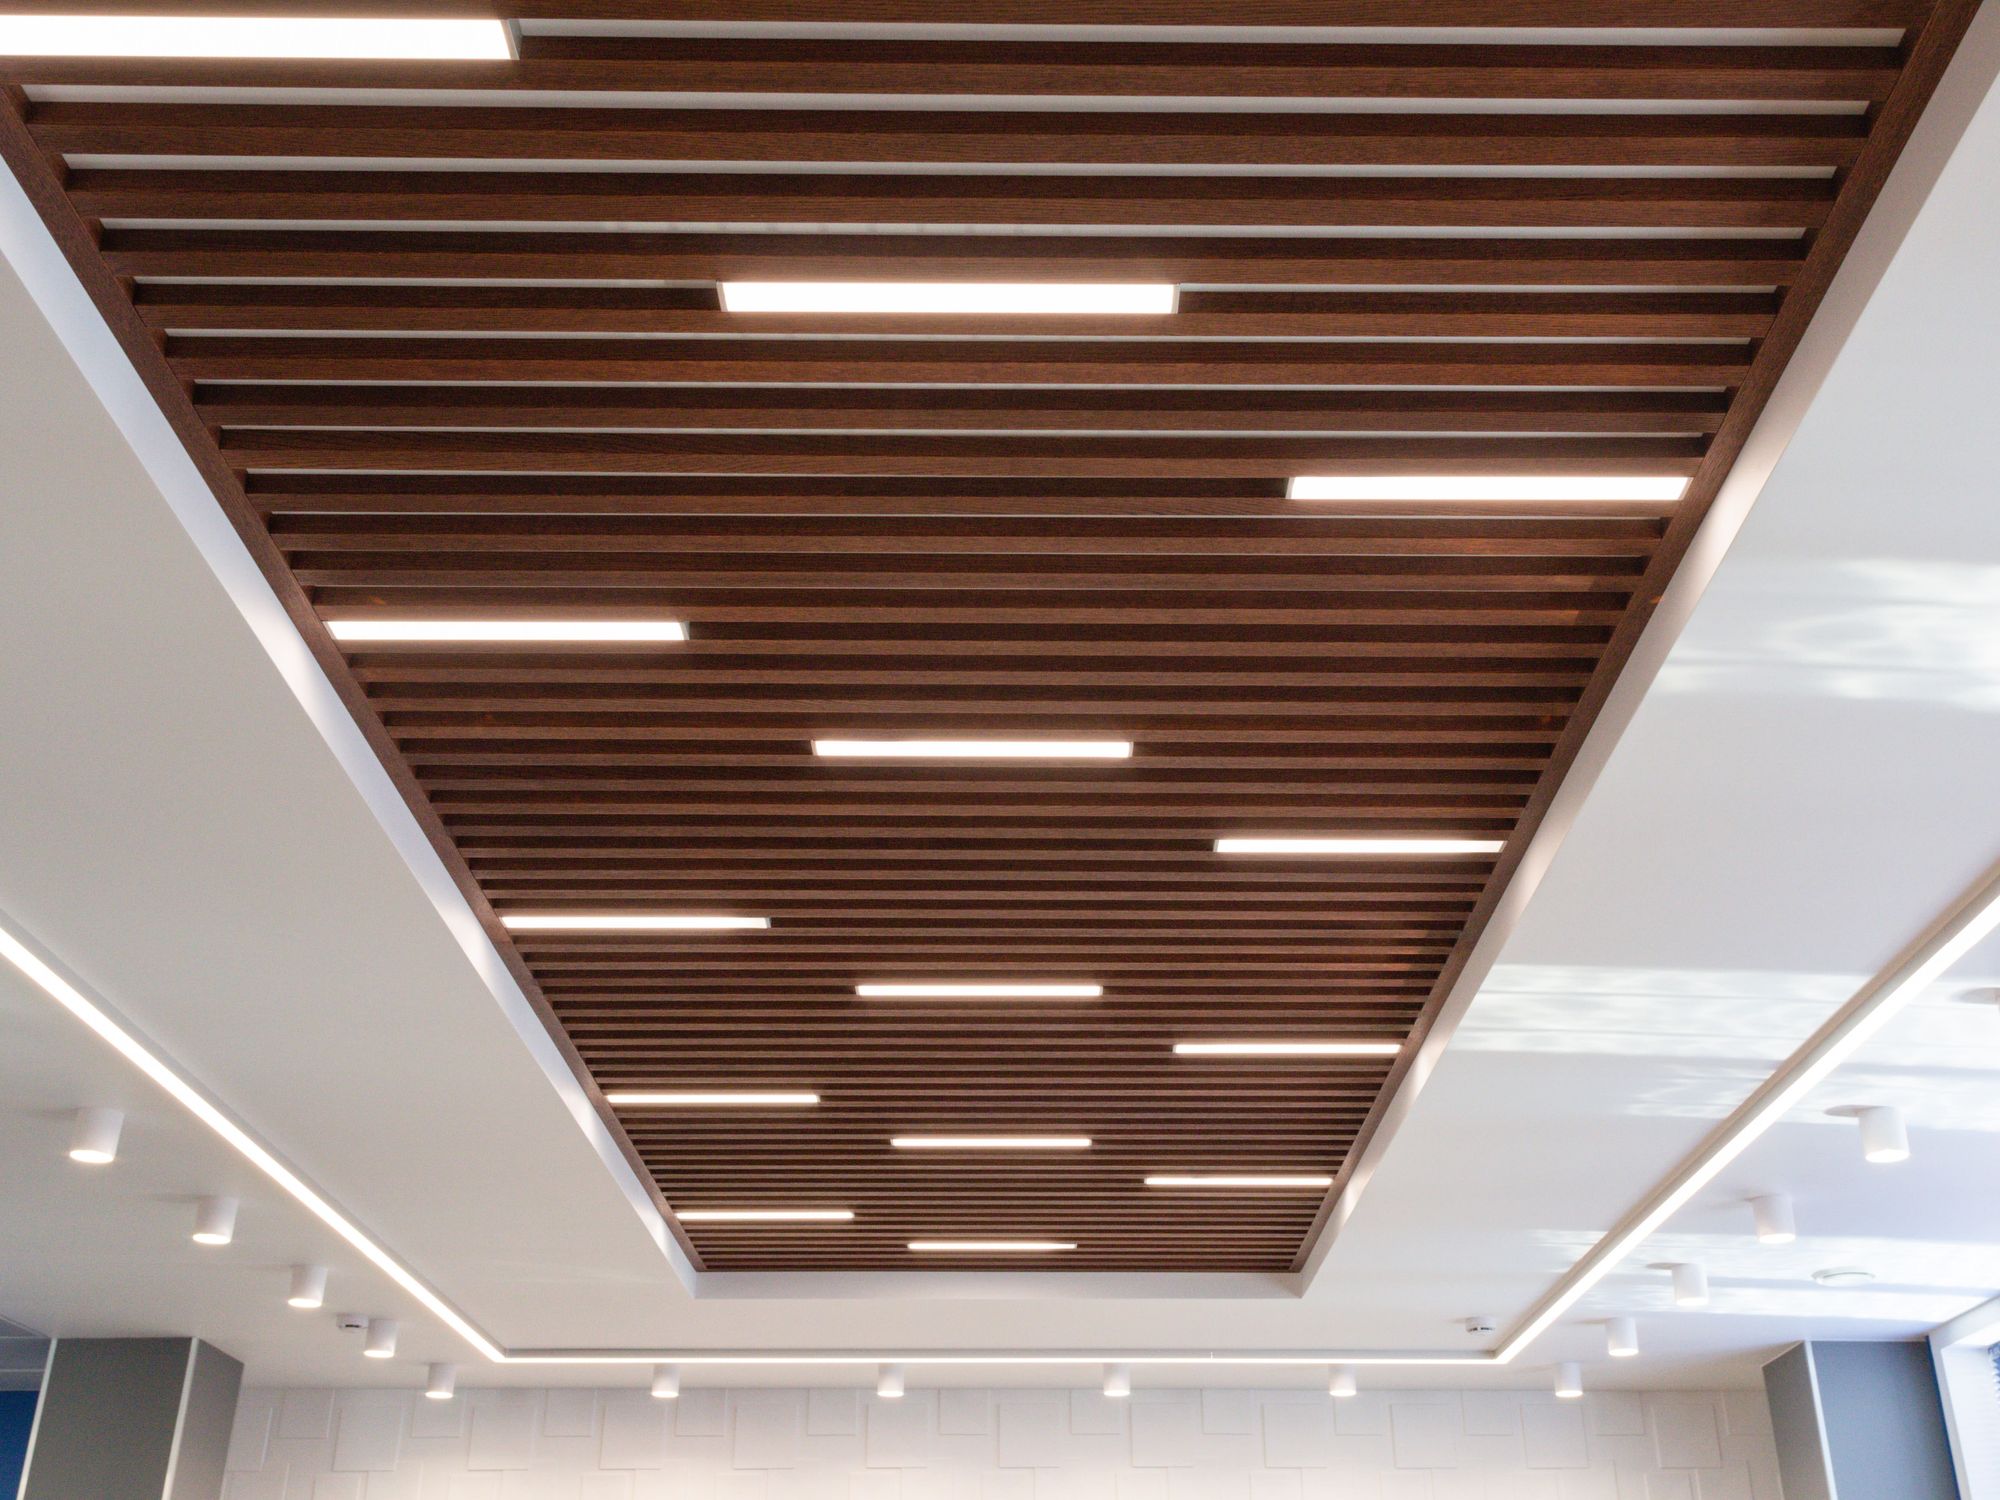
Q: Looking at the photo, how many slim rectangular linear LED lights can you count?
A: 14